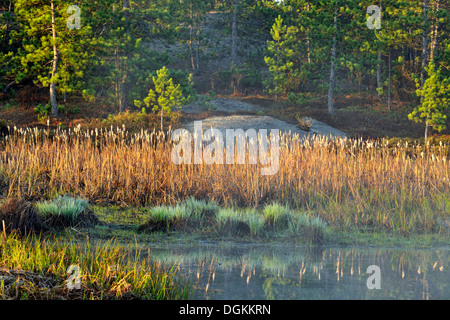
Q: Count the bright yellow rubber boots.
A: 0